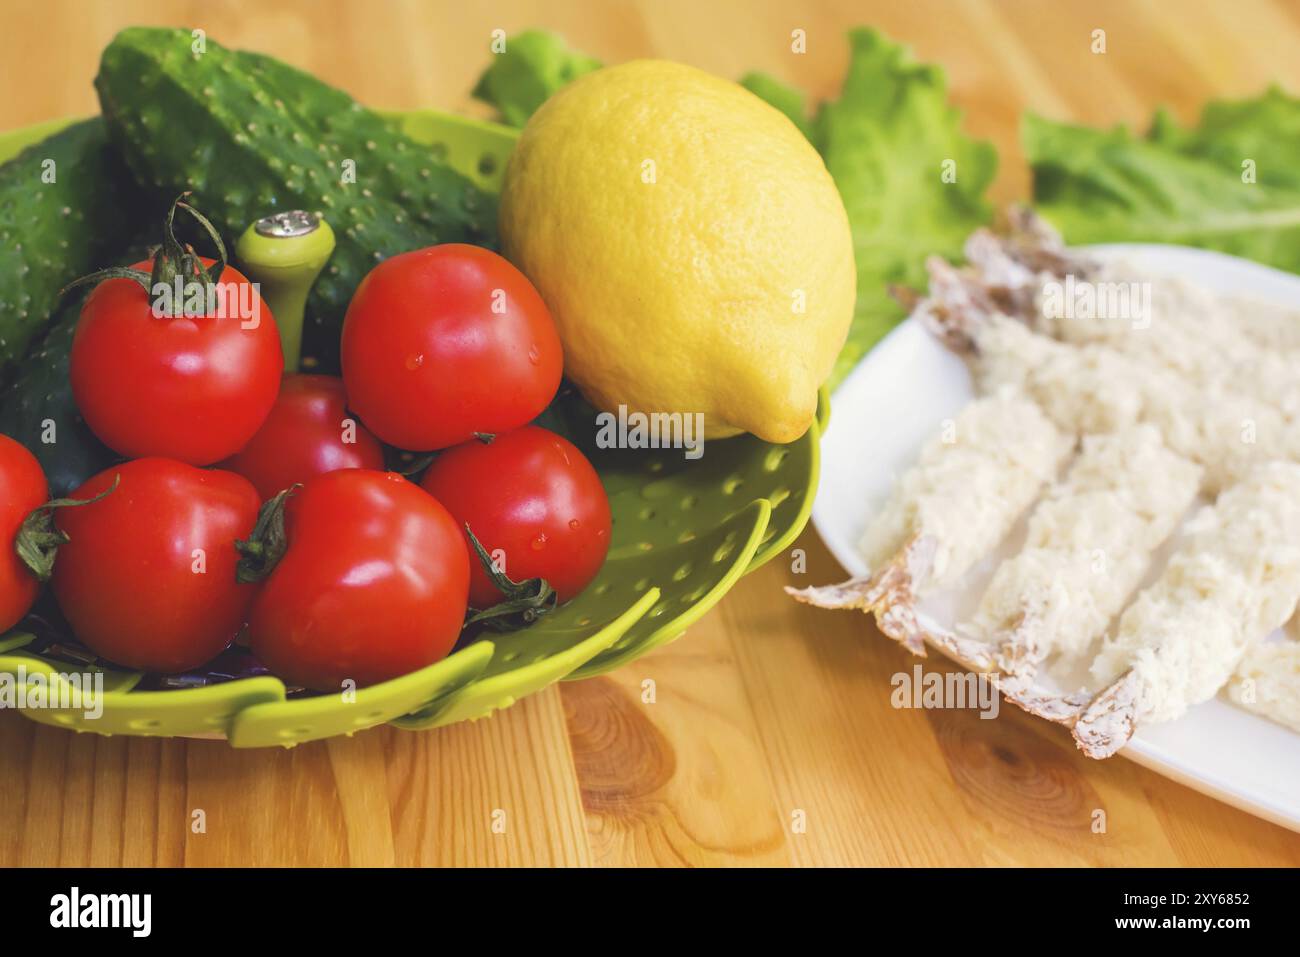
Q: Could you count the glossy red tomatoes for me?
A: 7